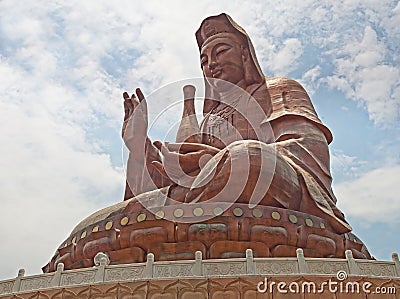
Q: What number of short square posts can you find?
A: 9